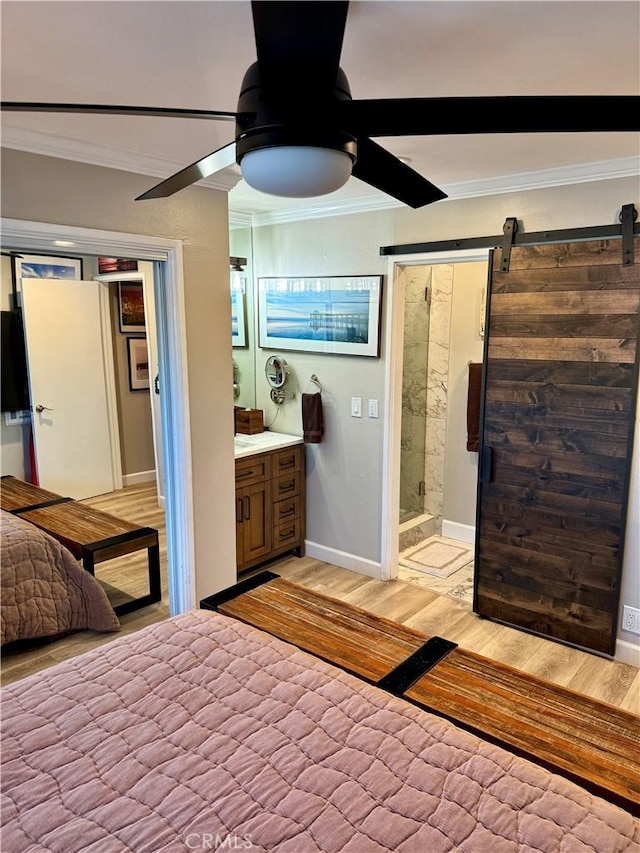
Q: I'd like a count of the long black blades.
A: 5